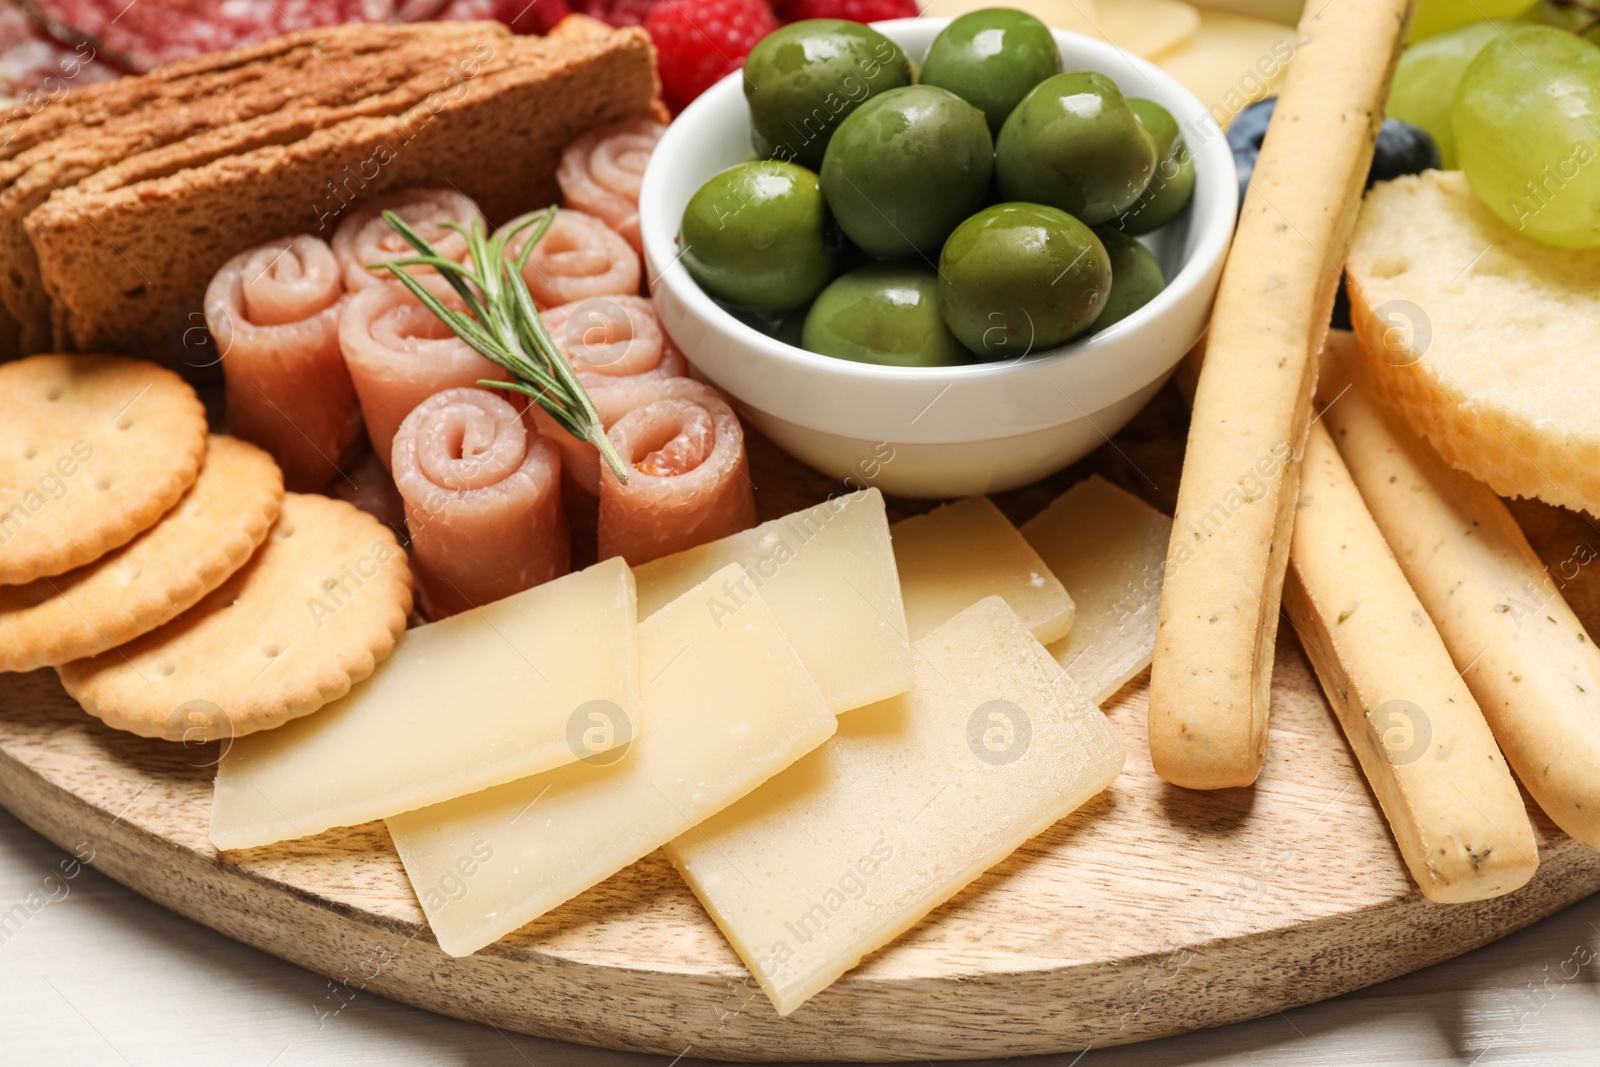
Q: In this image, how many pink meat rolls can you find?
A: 8